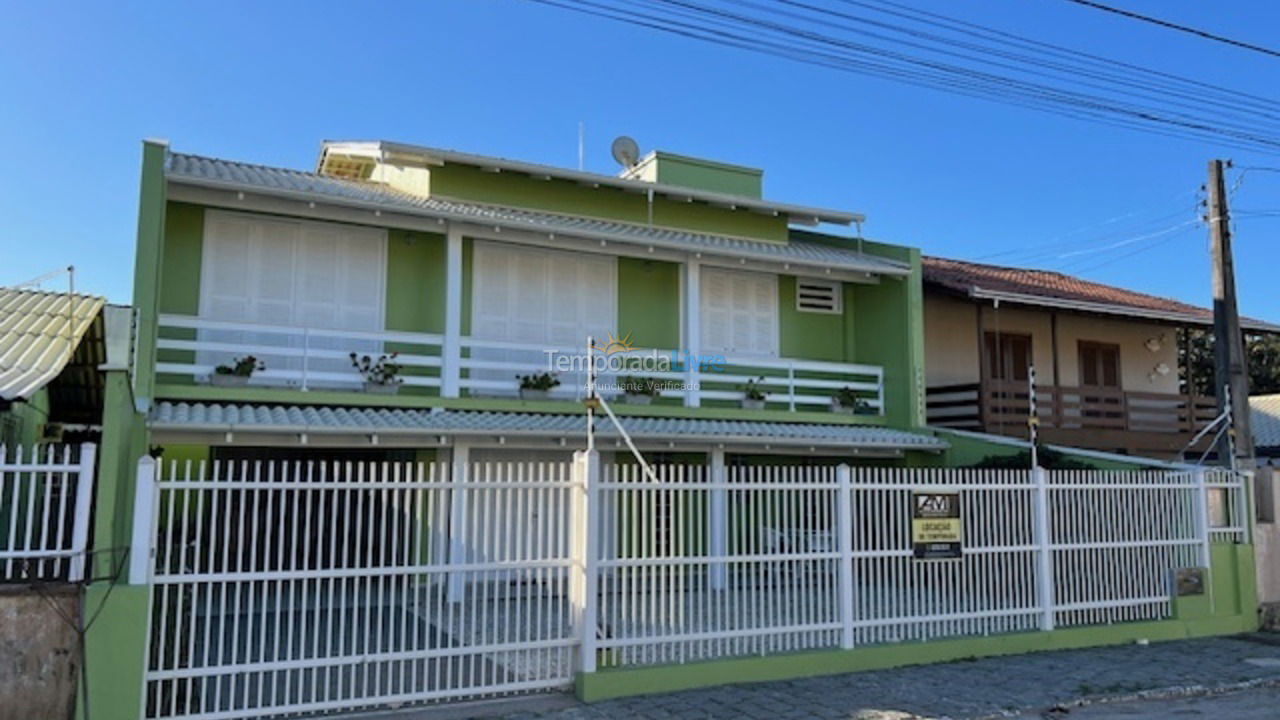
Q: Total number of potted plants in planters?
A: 6